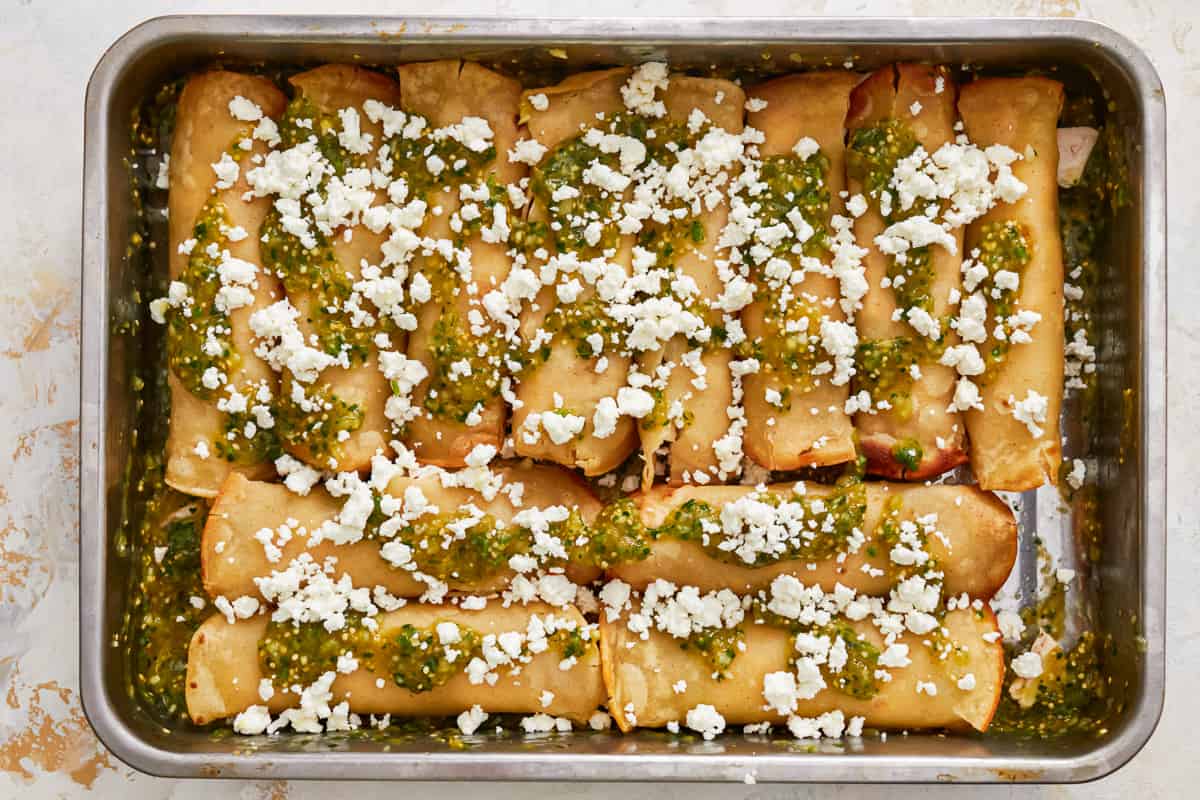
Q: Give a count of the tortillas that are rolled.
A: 12